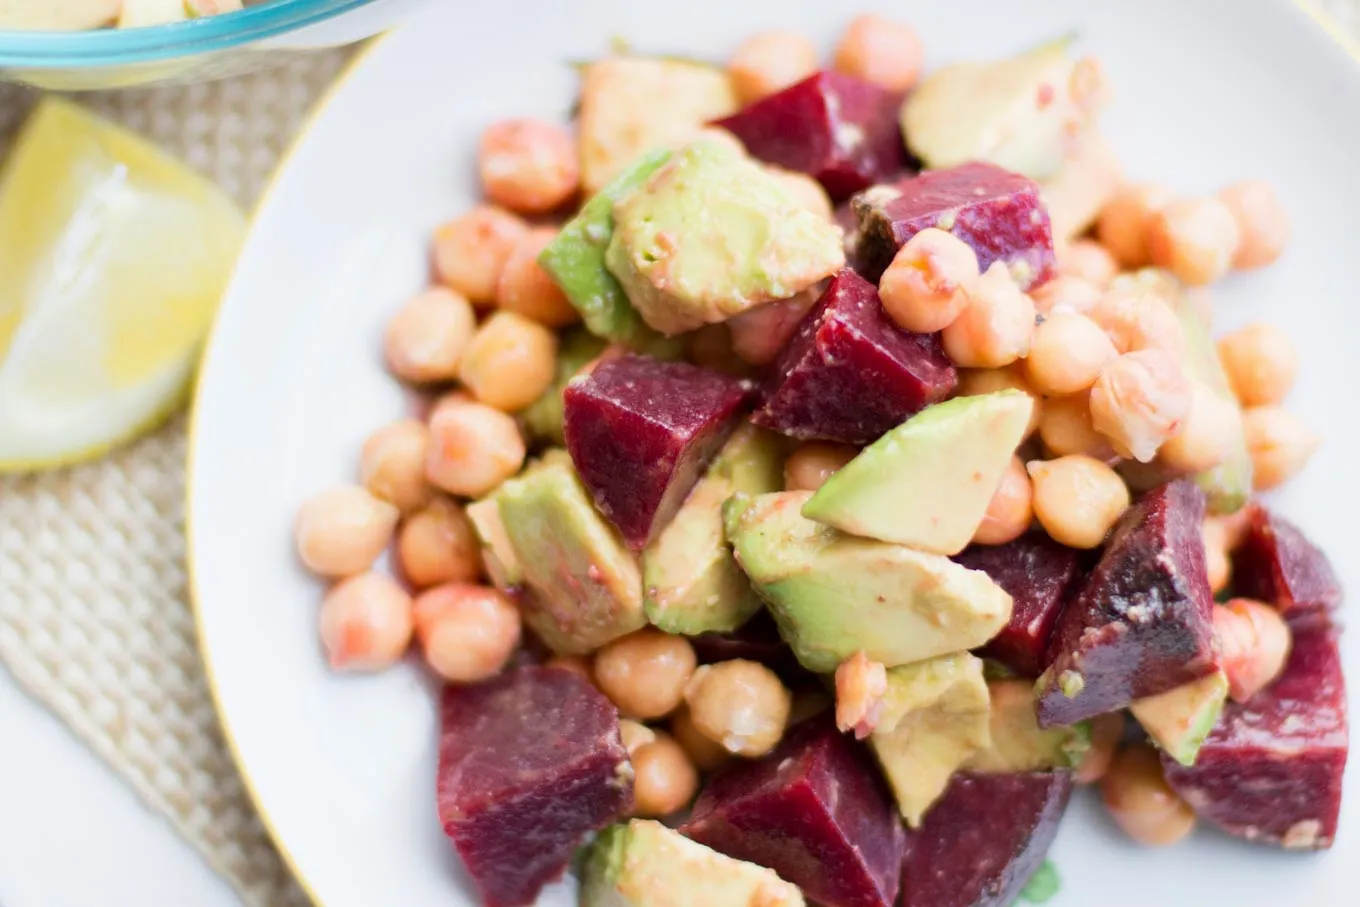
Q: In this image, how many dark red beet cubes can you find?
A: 11